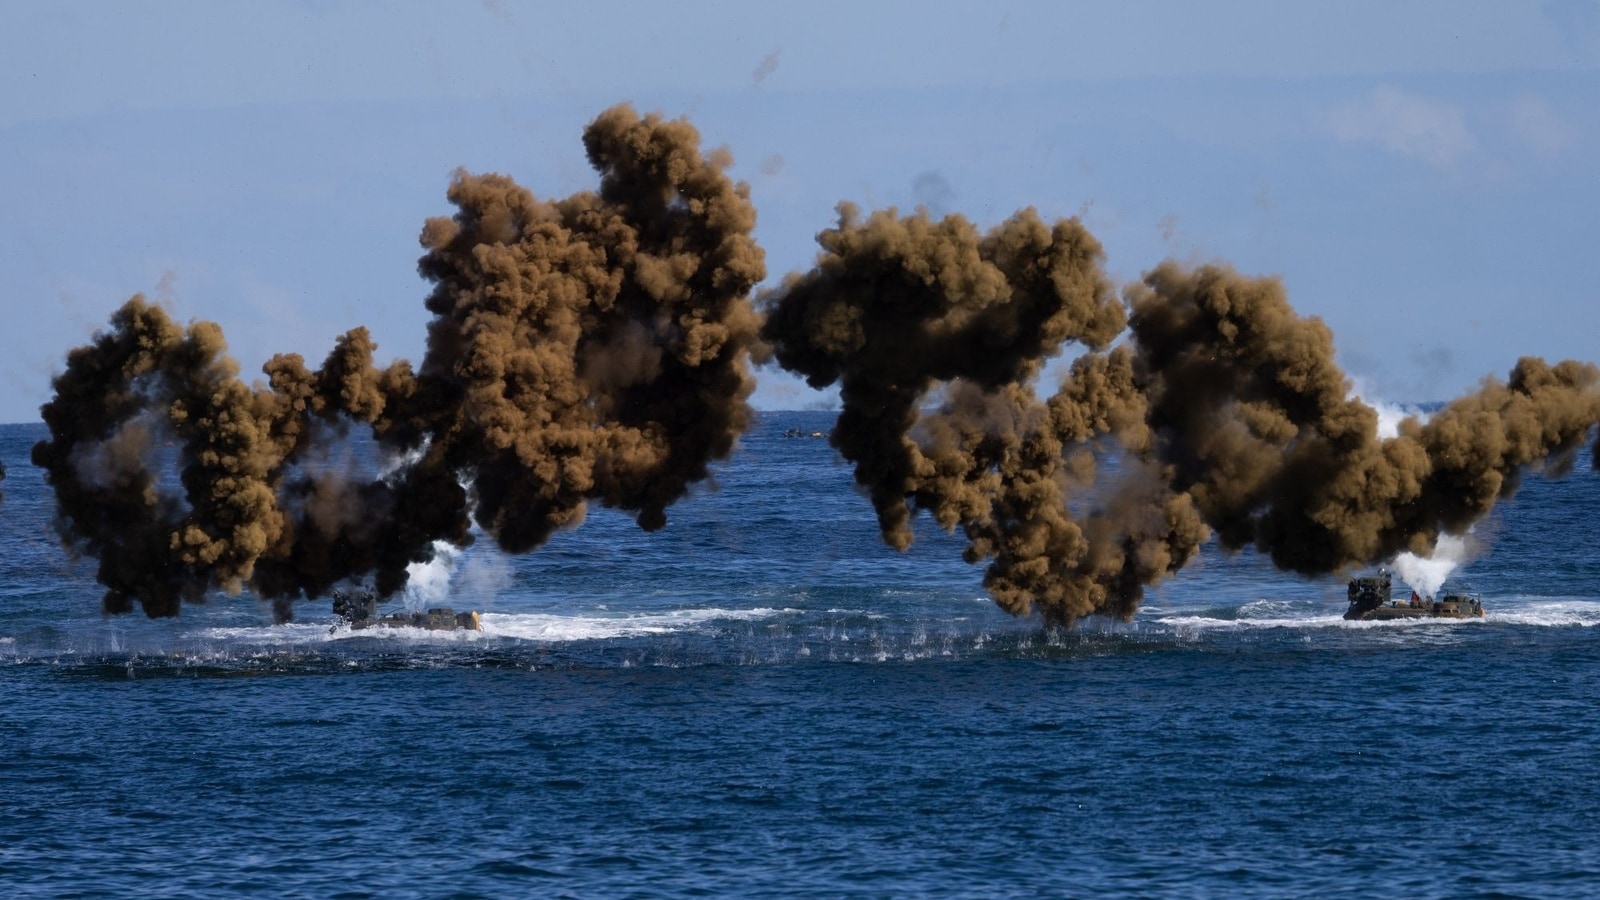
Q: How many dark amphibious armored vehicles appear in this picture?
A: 2